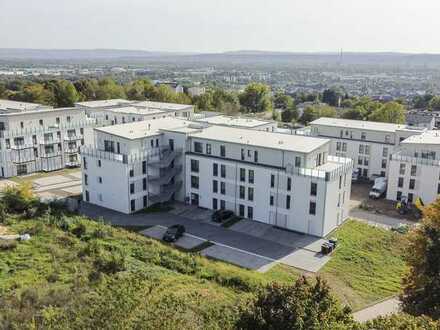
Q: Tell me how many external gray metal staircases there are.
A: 1